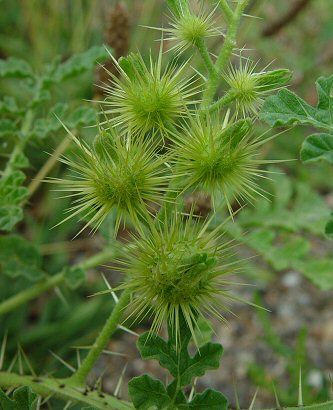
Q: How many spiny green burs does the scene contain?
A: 6